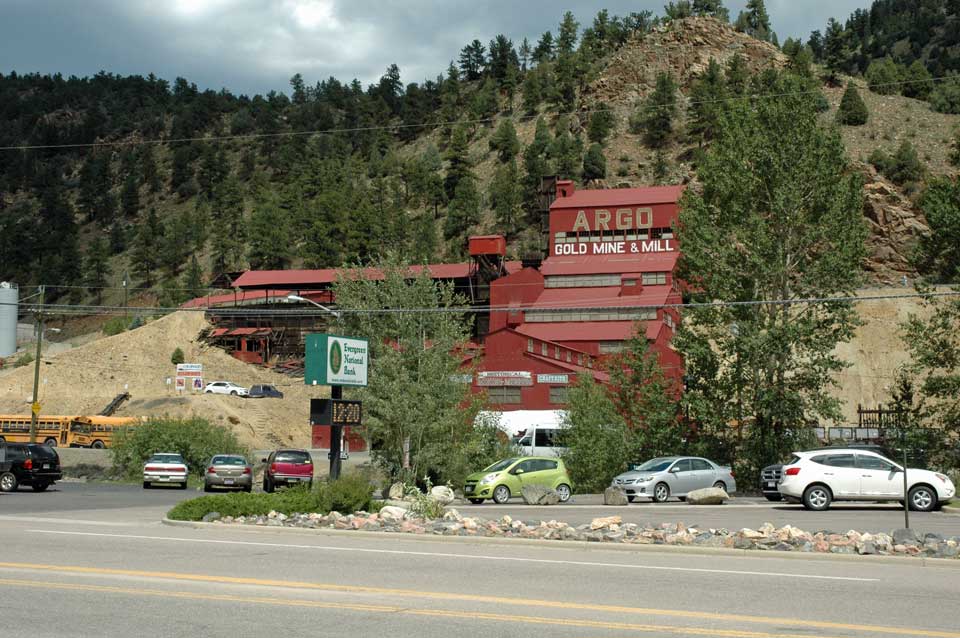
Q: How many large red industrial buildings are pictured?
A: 1